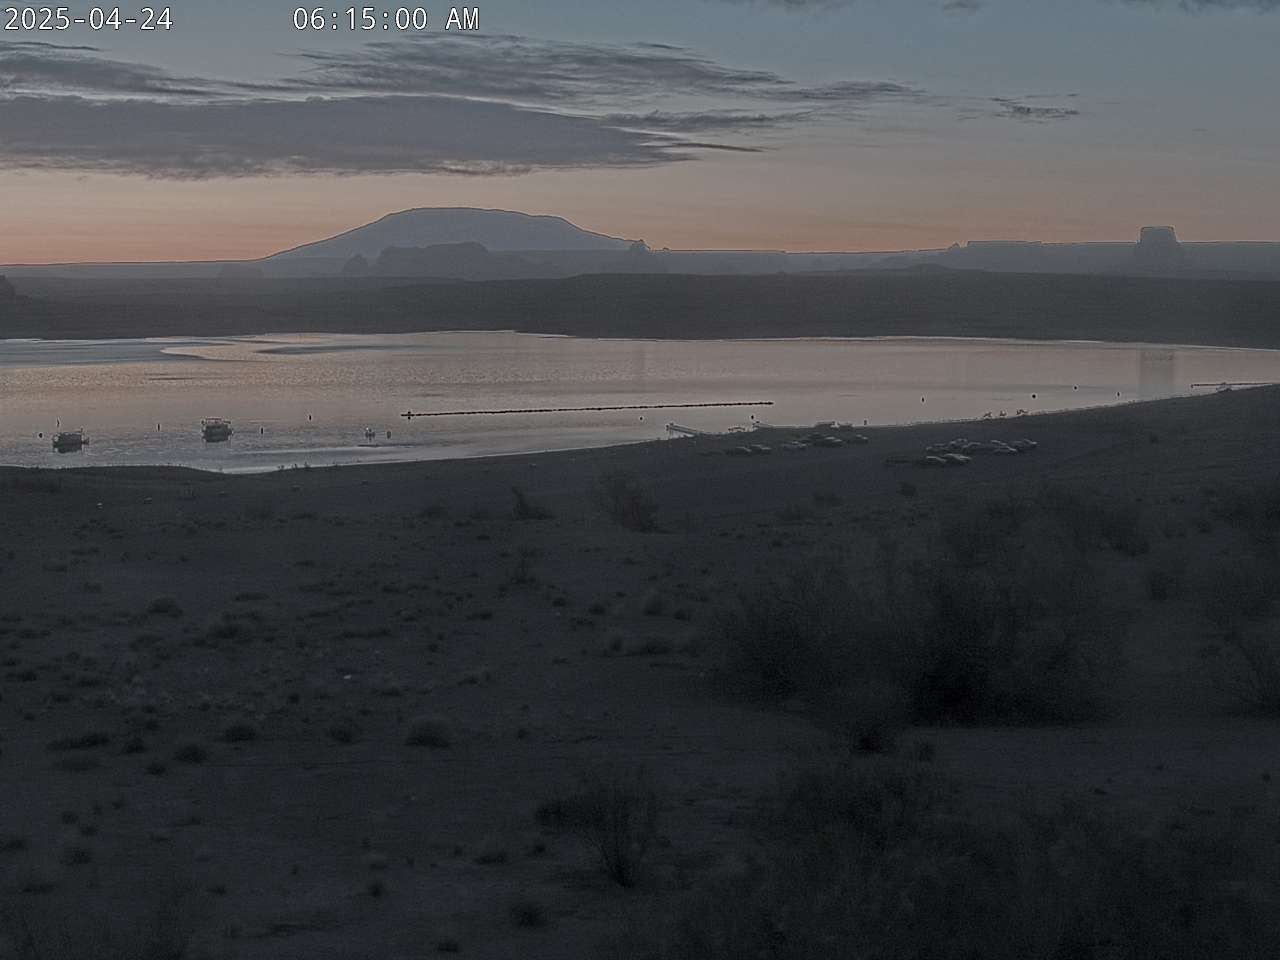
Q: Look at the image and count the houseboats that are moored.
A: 2